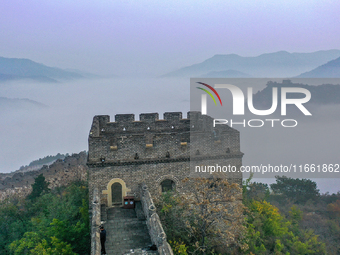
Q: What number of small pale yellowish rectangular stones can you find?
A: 4